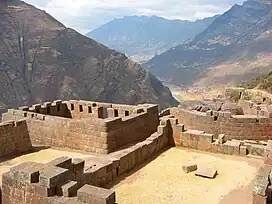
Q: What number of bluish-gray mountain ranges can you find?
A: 2